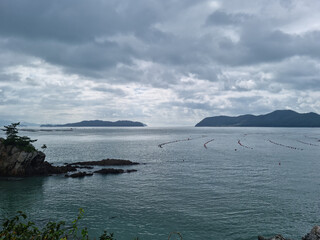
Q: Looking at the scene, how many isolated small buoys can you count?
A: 3